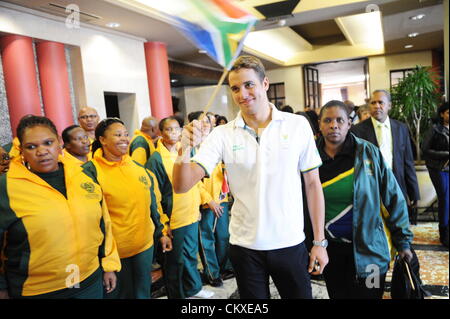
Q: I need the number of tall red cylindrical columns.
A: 3